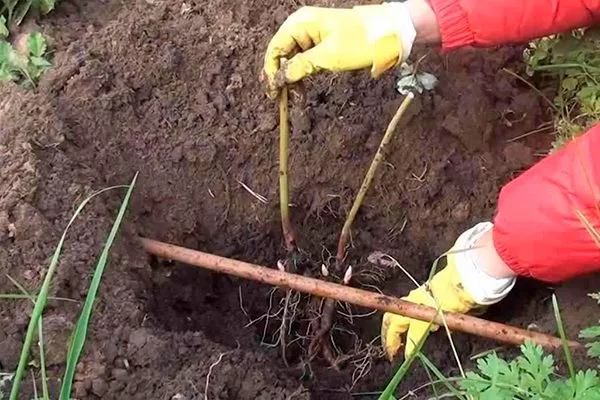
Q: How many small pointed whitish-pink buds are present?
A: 3